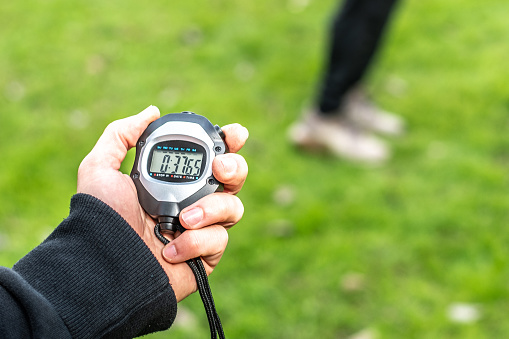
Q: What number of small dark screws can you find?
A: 4